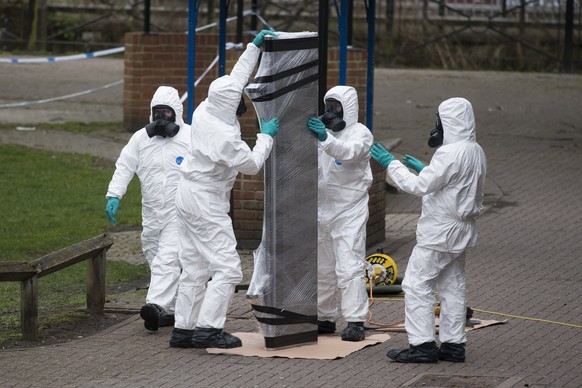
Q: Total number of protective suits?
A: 4